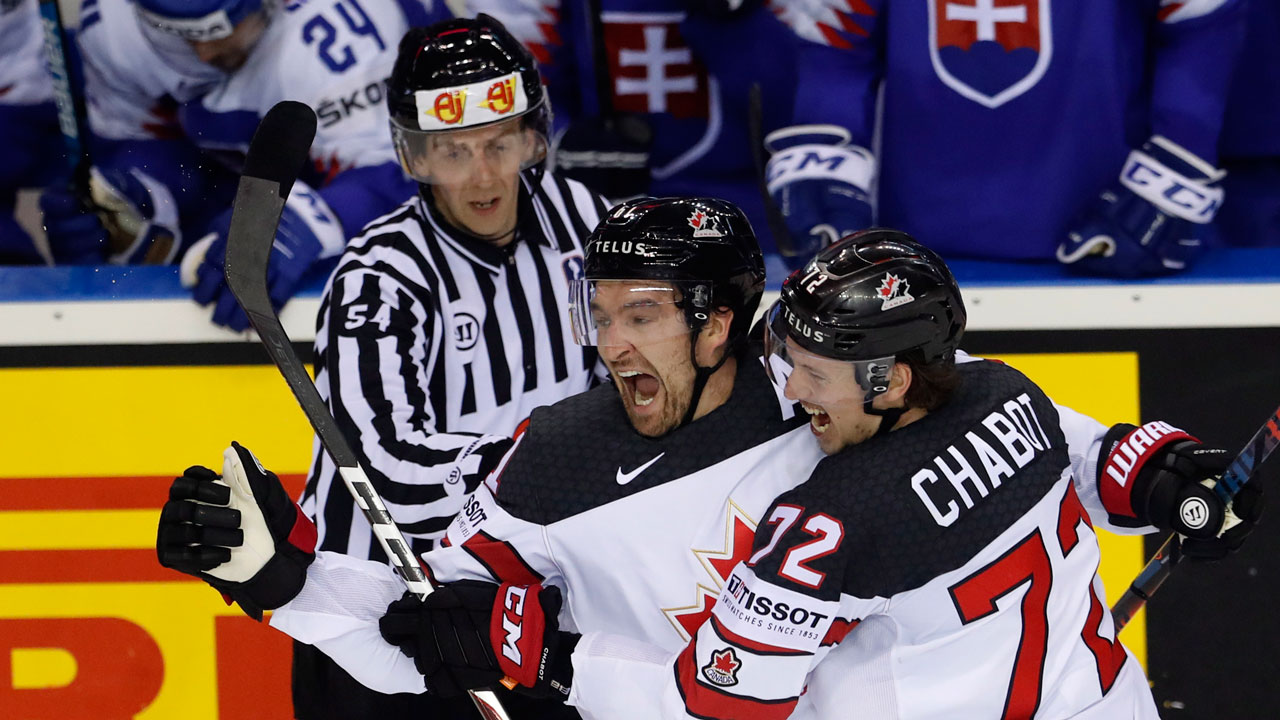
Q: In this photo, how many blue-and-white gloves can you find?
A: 4